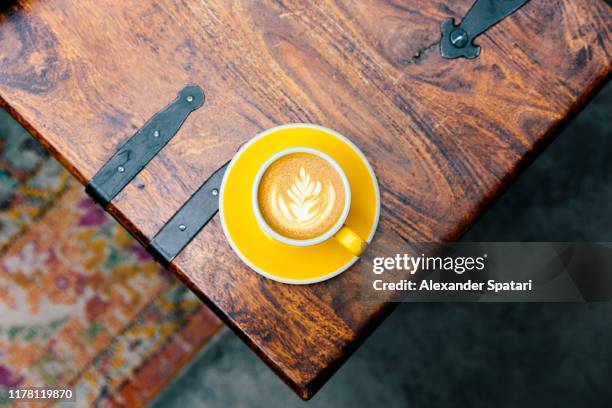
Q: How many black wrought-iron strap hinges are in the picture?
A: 3